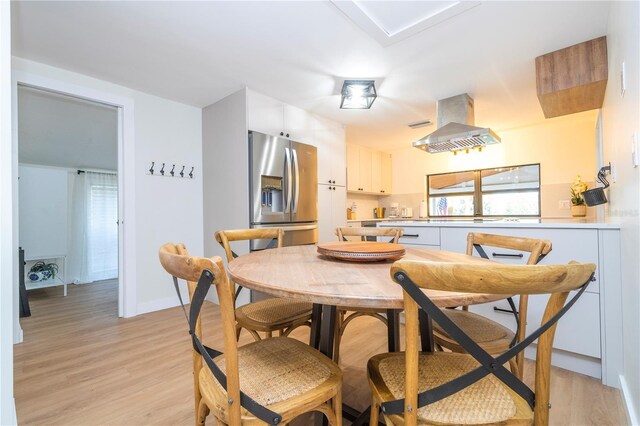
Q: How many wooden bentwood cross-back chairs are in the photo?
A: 5